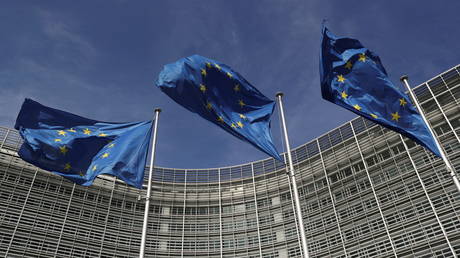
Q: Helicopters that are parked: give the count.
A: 0